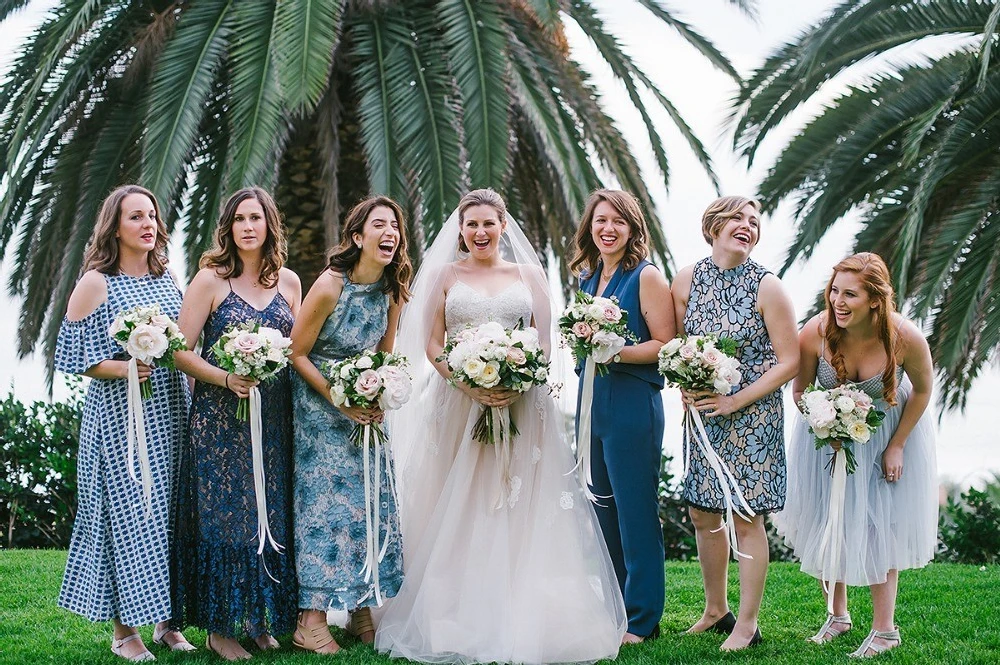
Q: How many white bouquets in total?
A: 7